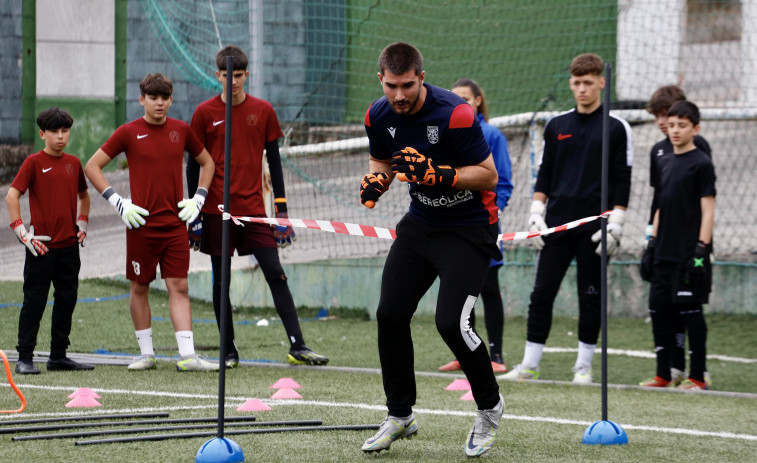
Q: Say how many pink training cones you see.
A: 7